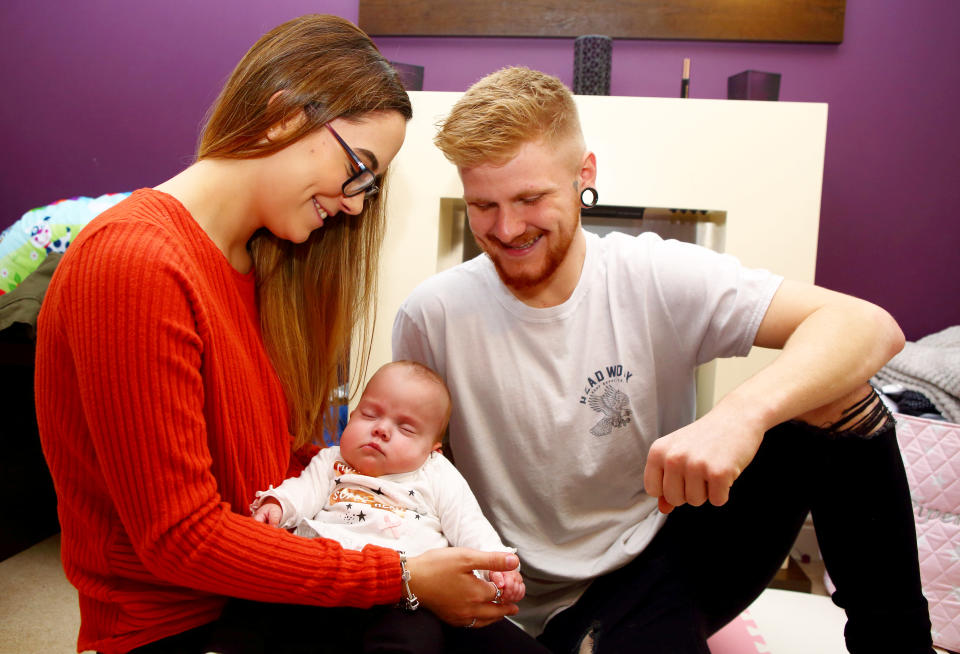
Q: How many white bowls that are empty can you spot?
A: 0